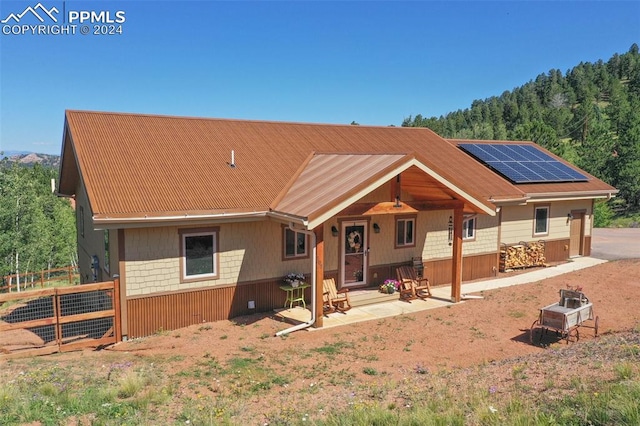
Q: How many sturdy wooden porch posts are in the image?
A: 2